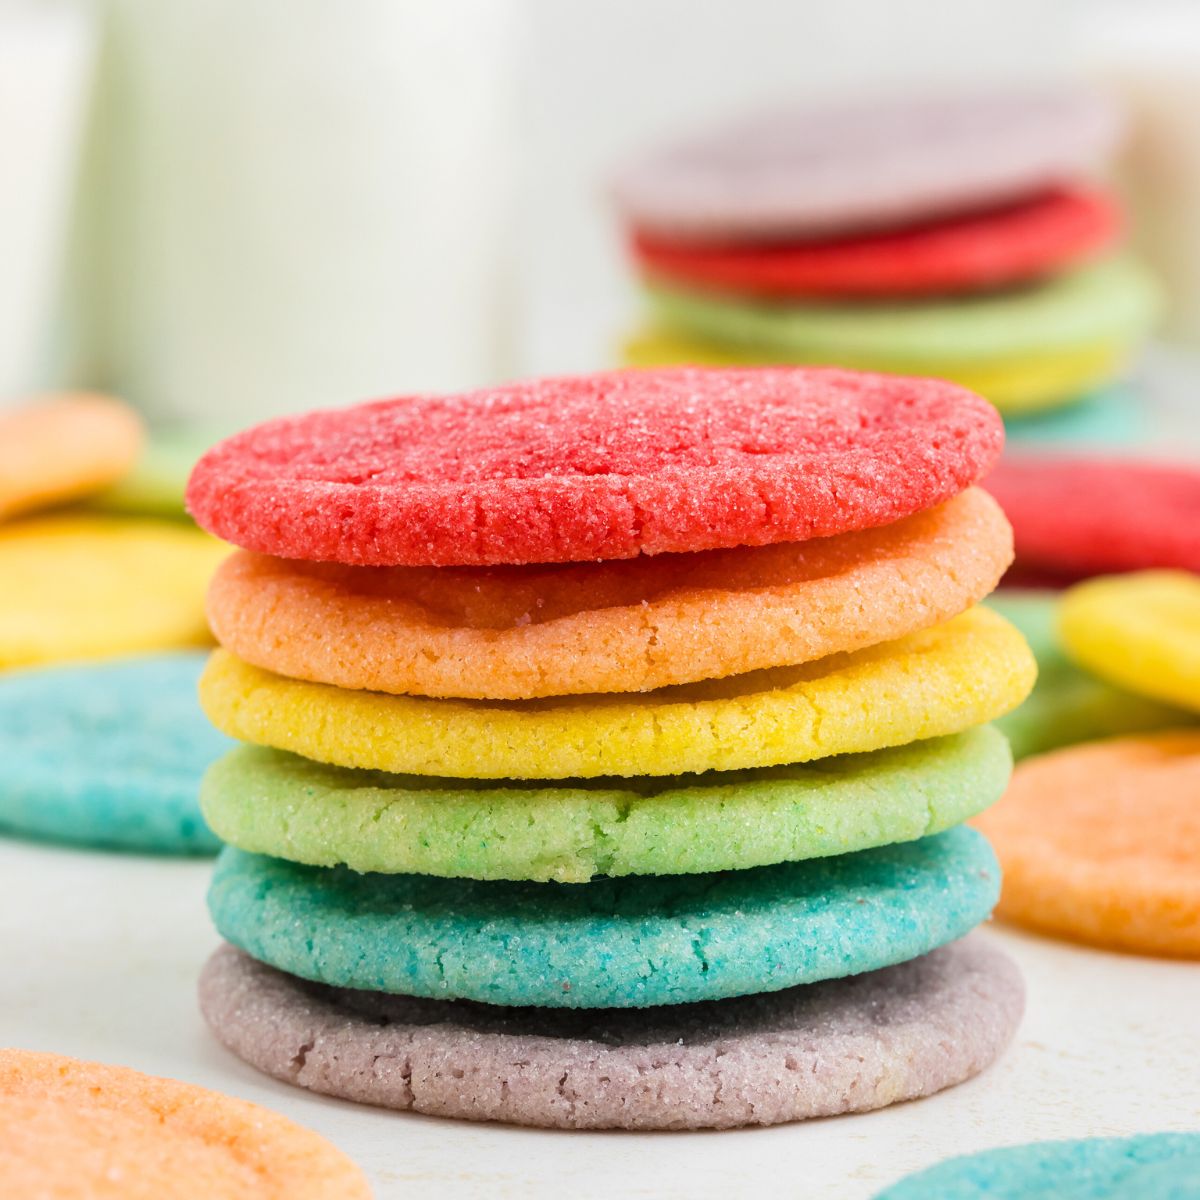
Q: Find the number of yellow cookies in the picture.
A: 4